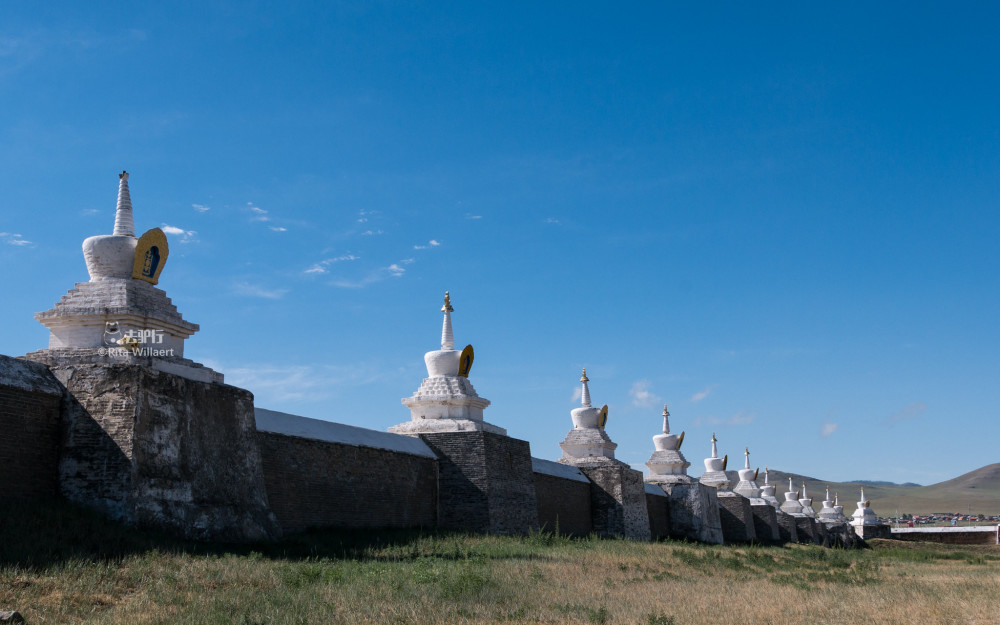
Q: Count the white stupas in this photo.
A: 12